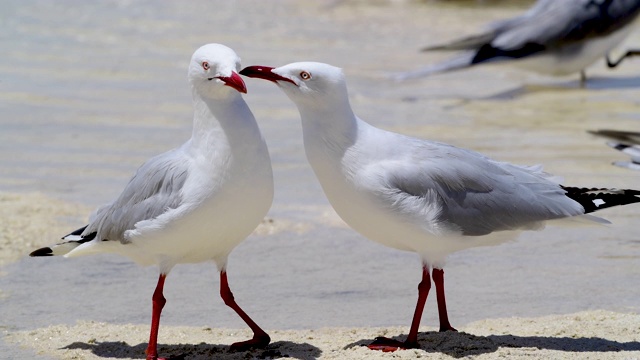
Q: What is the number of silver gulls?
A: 2